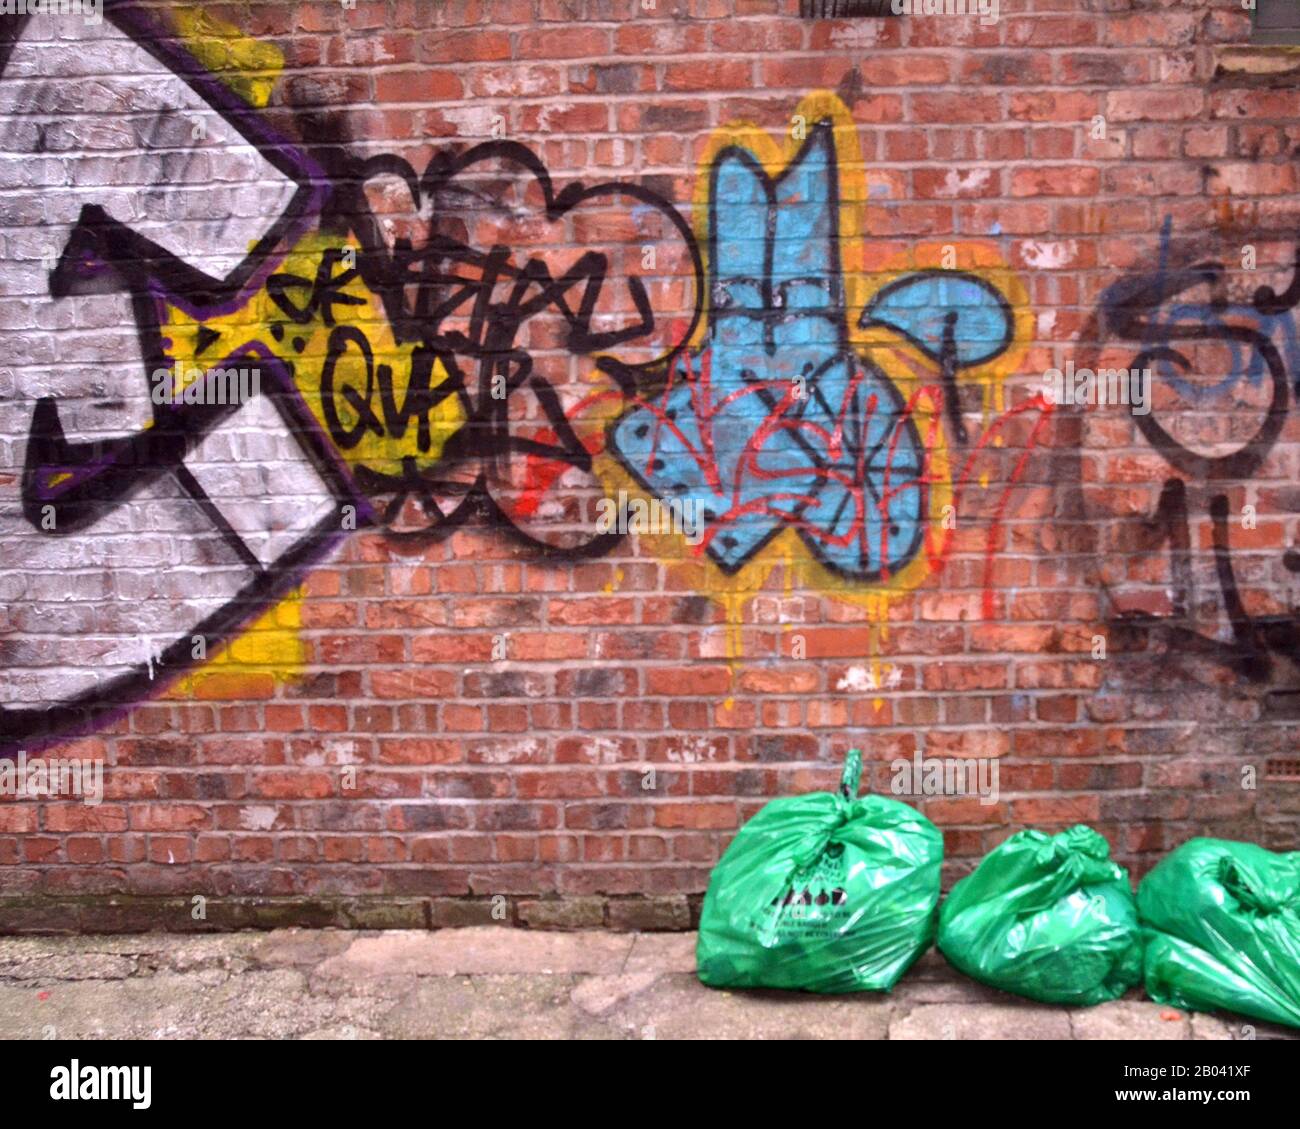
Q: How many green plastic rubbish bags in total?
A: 3